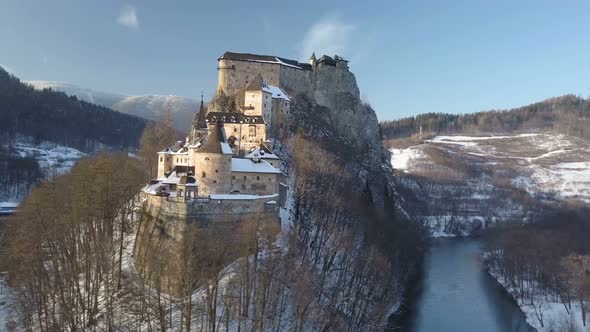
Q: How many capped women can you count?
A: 0